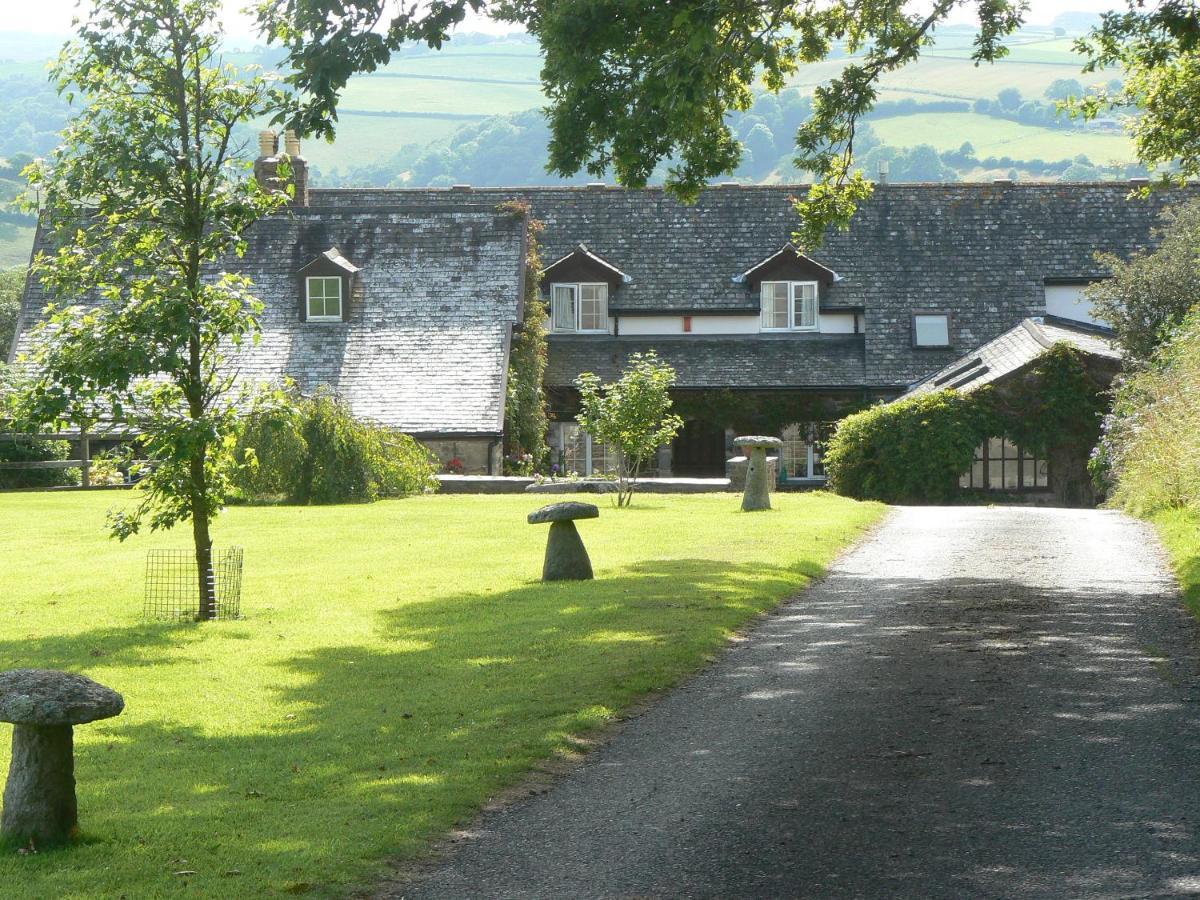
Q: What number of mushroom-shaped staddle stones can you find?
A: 3